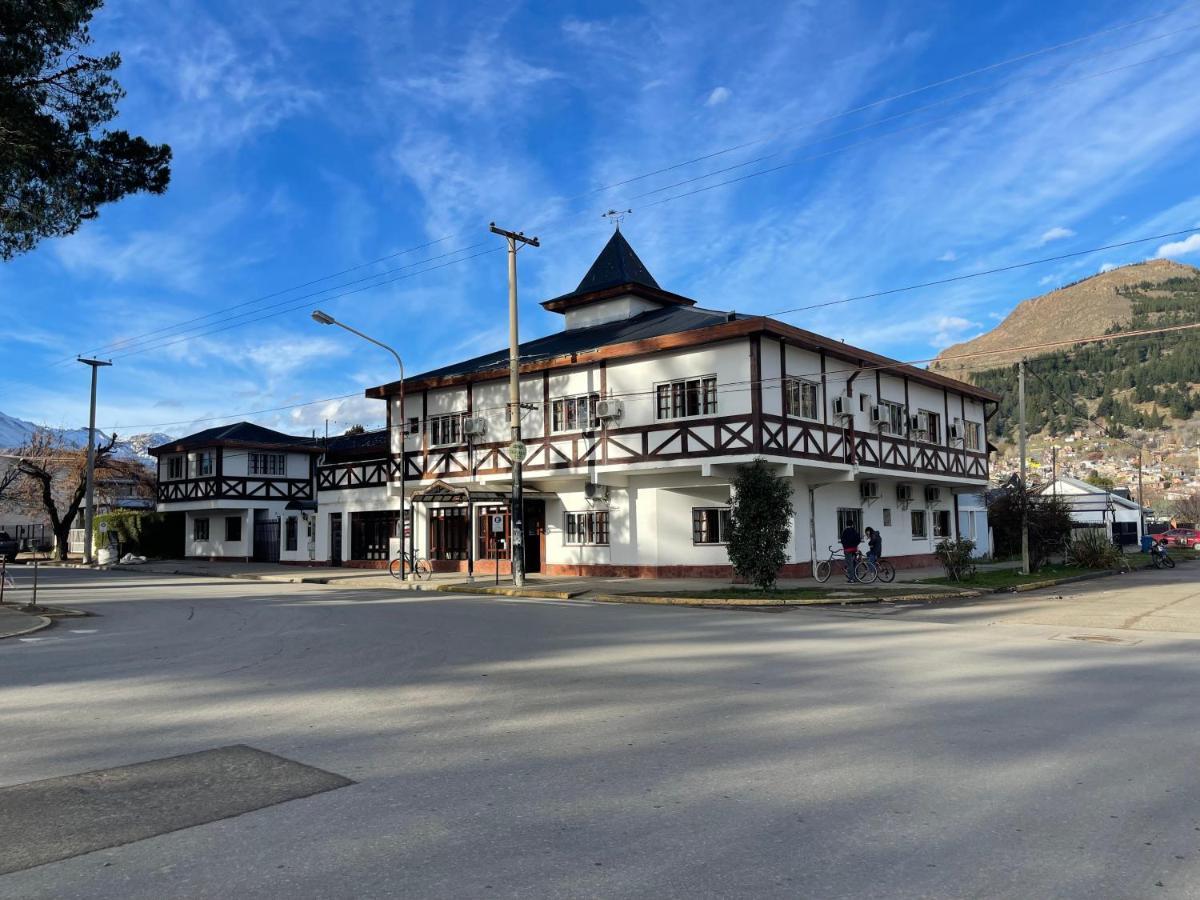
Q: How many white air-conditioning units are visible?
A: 10